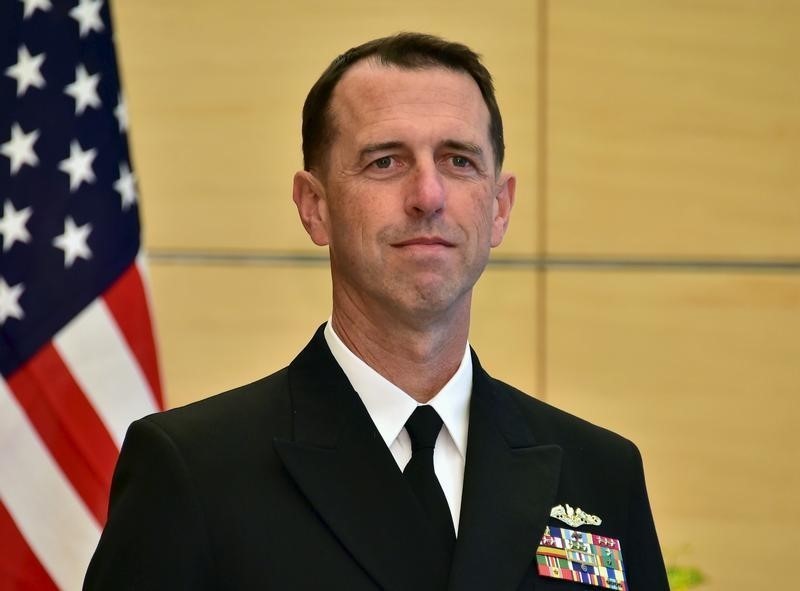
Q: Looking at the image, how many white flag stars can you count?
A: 11